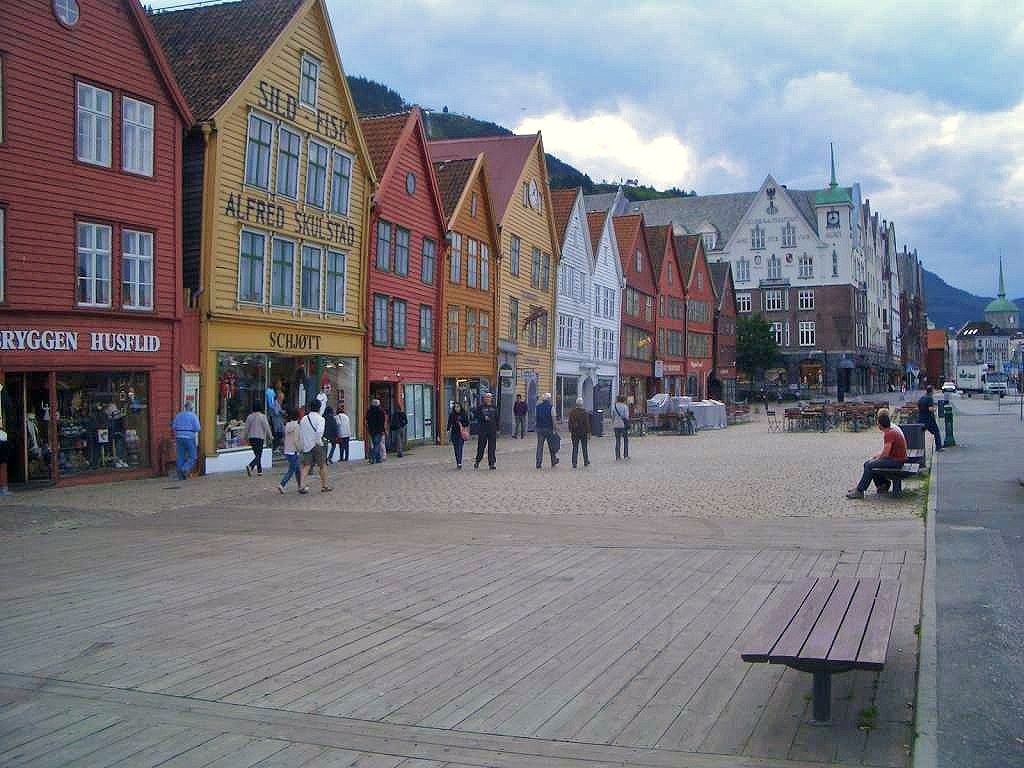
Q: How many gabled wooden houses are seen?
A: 11